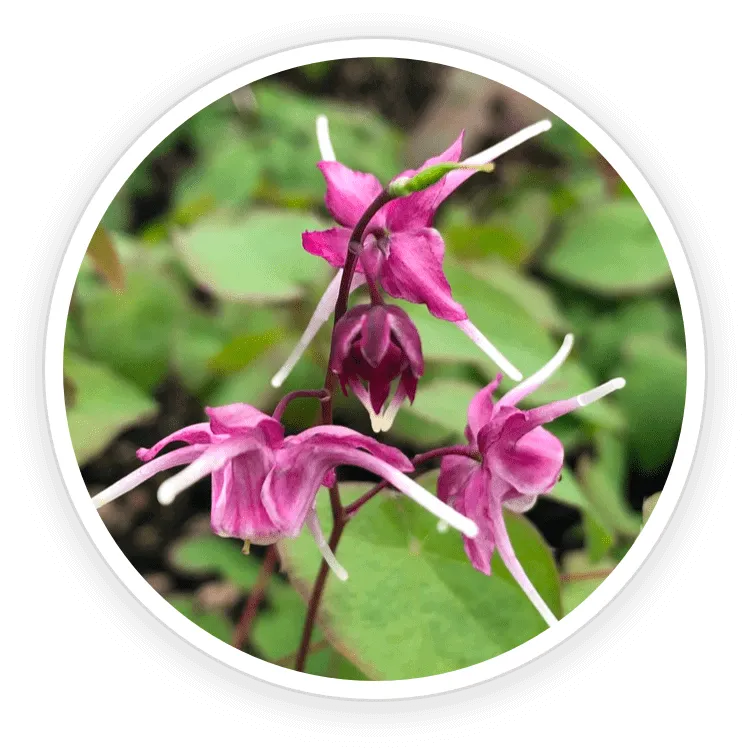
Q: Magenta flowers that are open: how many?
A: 3